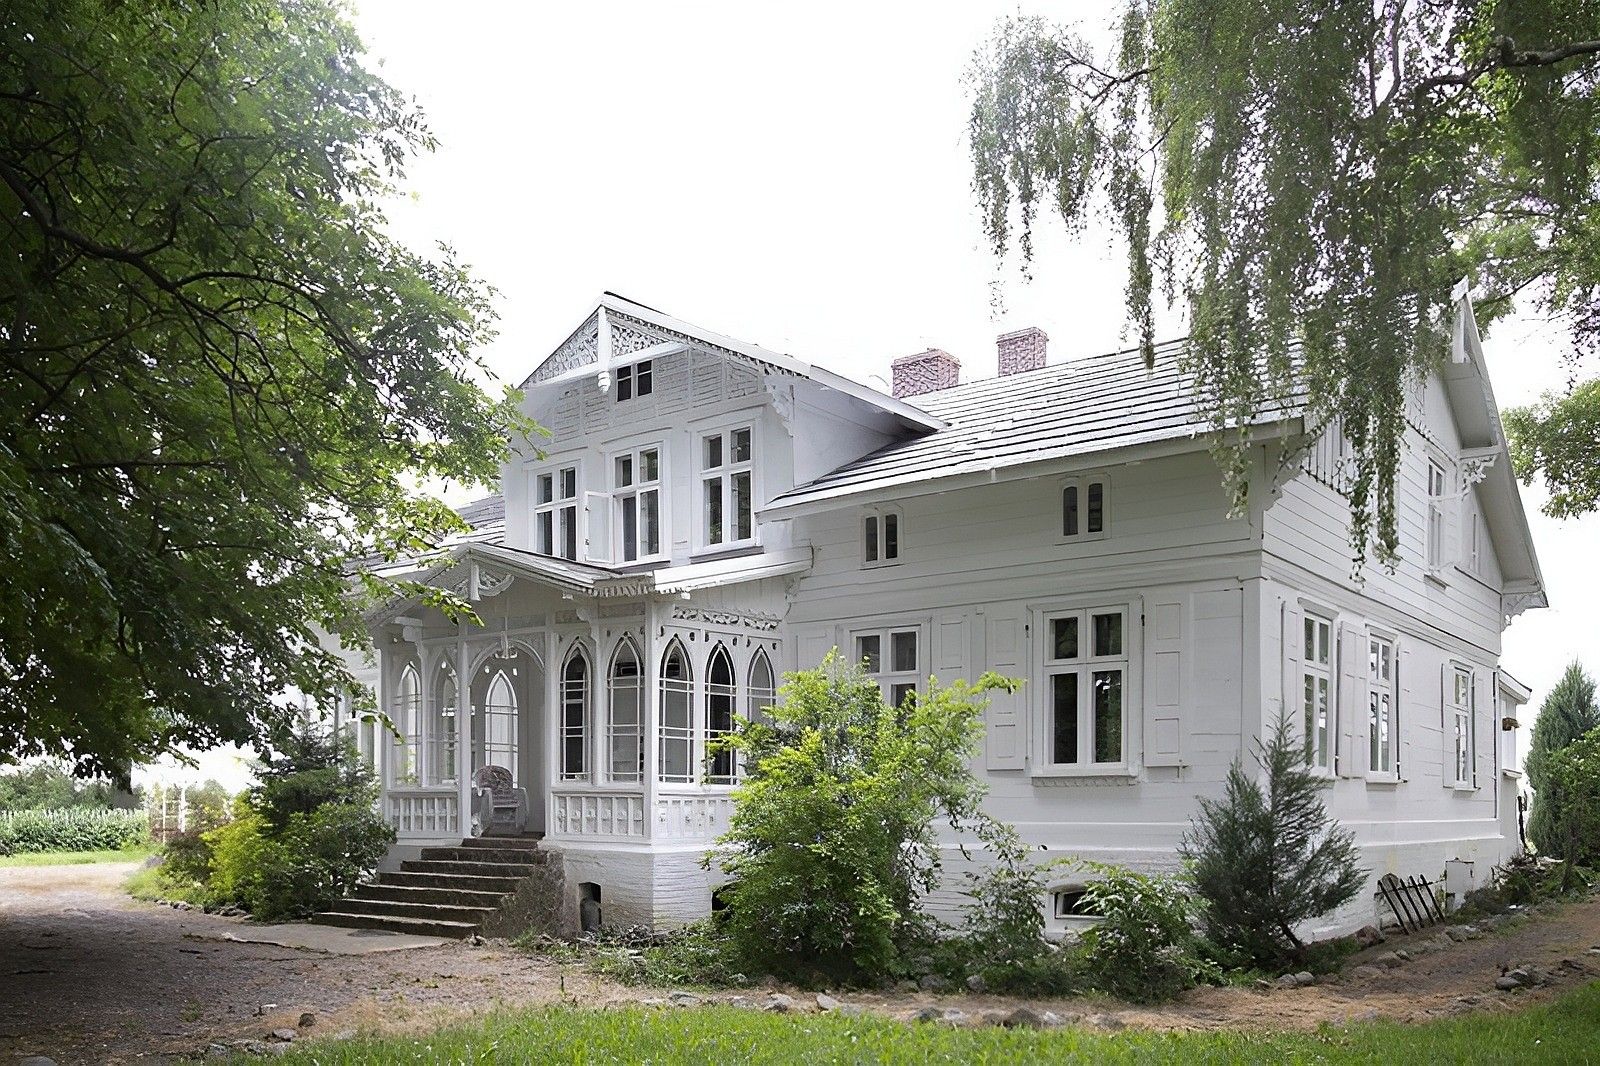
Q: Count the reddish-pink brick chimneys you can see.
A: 2